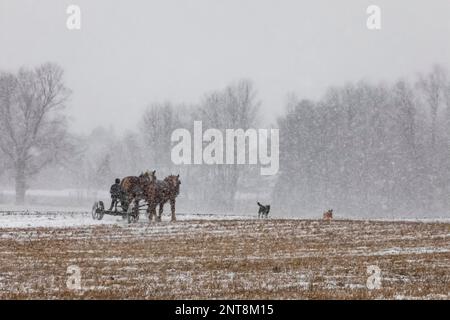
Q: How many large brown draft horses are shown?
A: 2